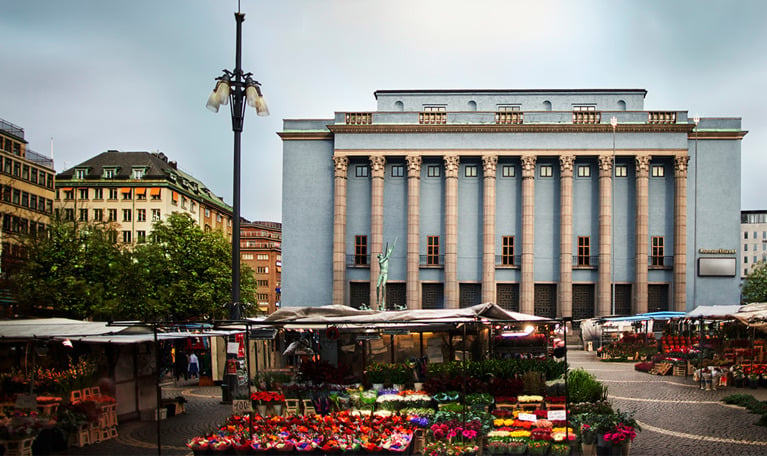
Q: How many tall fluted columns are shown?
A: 10